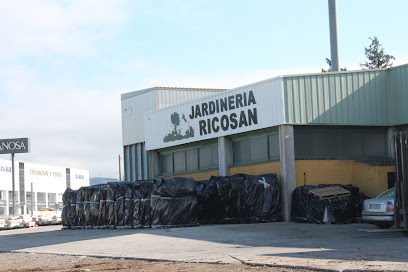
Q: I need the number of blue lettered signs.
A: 2